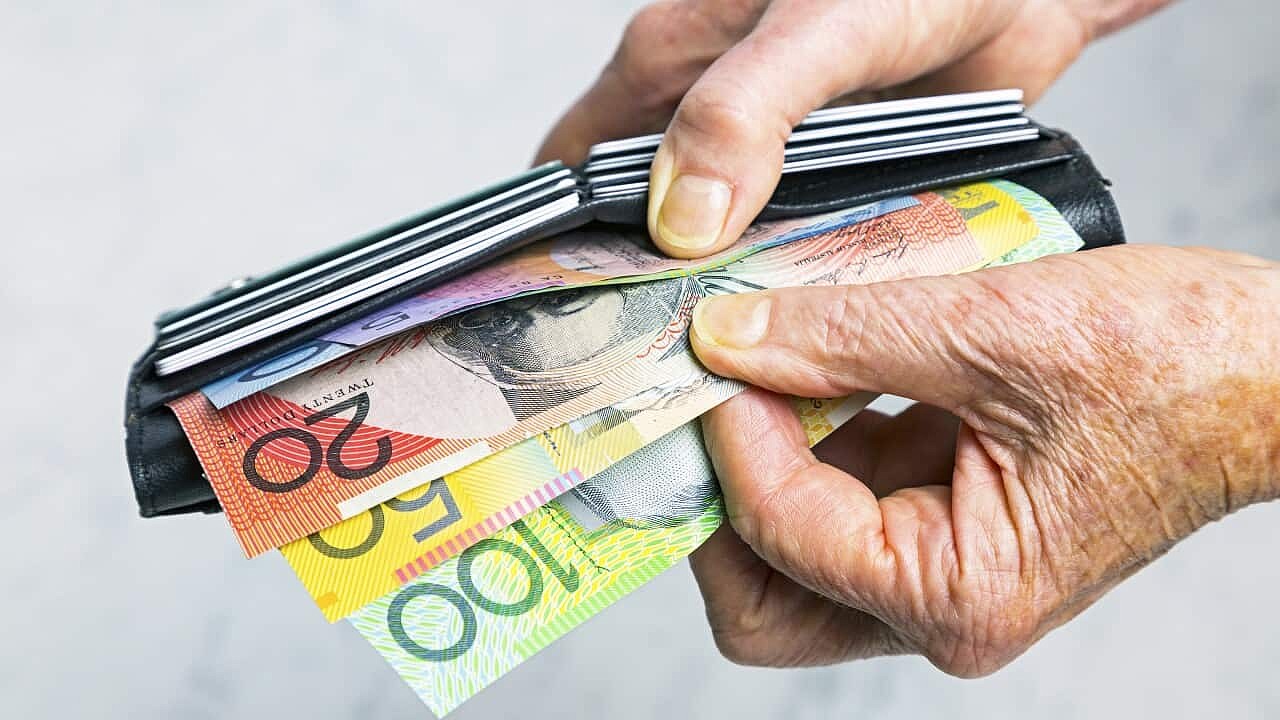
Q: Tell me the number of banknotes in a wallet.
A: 5